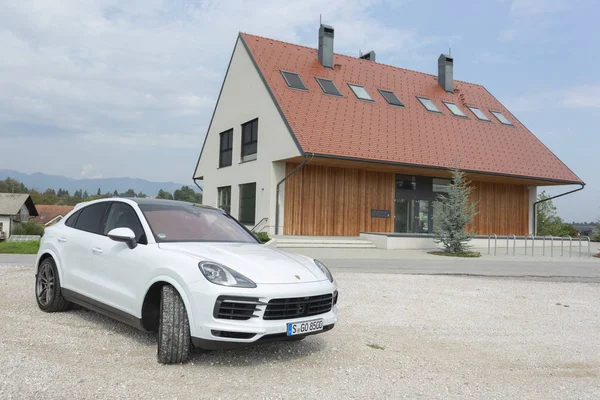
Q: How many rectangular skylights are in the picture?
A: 8